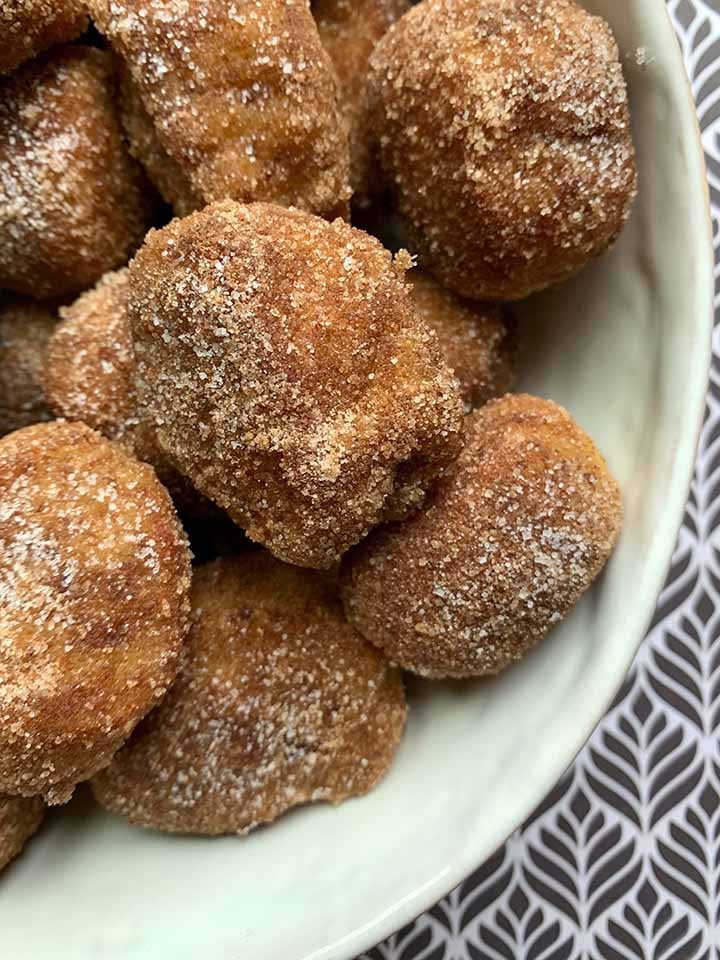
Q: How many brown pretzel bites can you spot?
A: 13